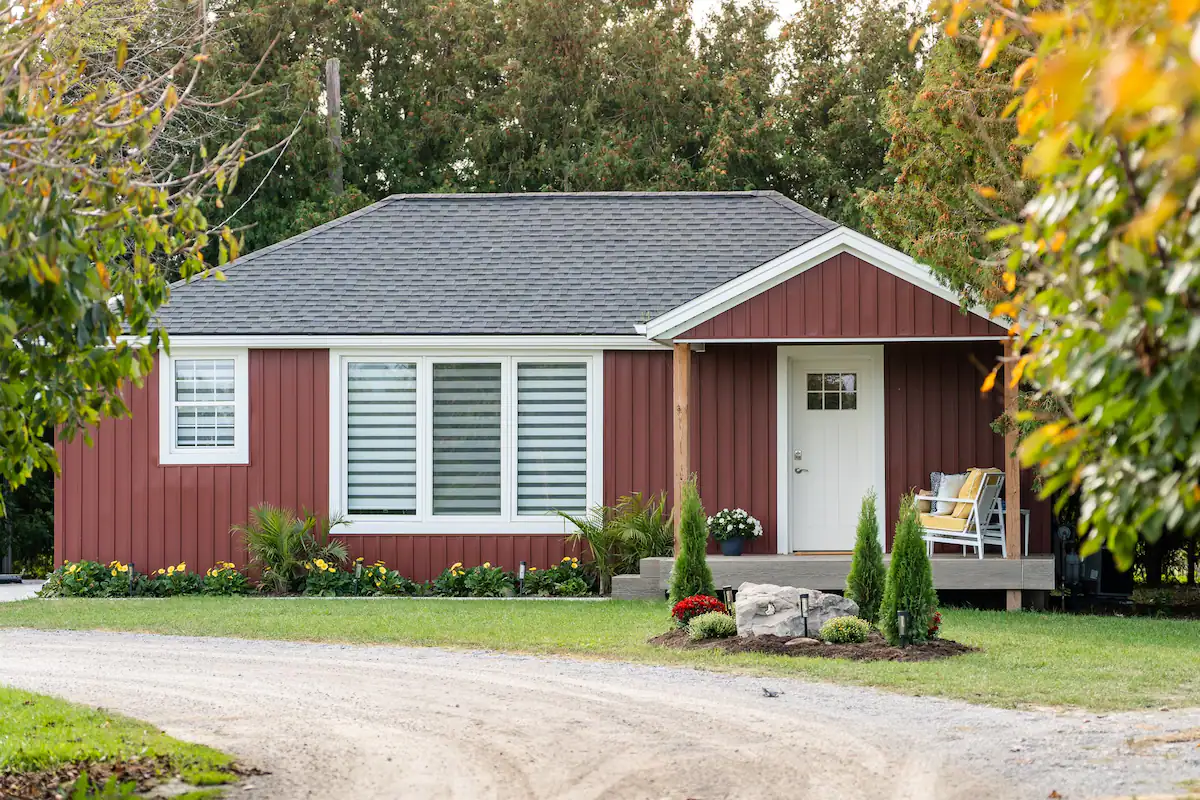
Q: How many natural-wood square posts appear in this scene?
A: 2